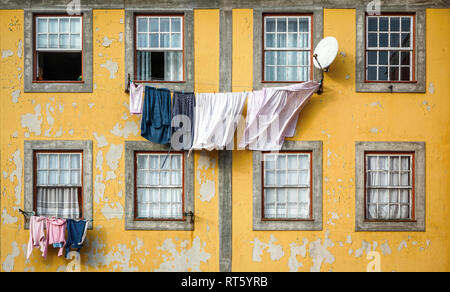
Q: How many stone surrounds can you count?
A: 8